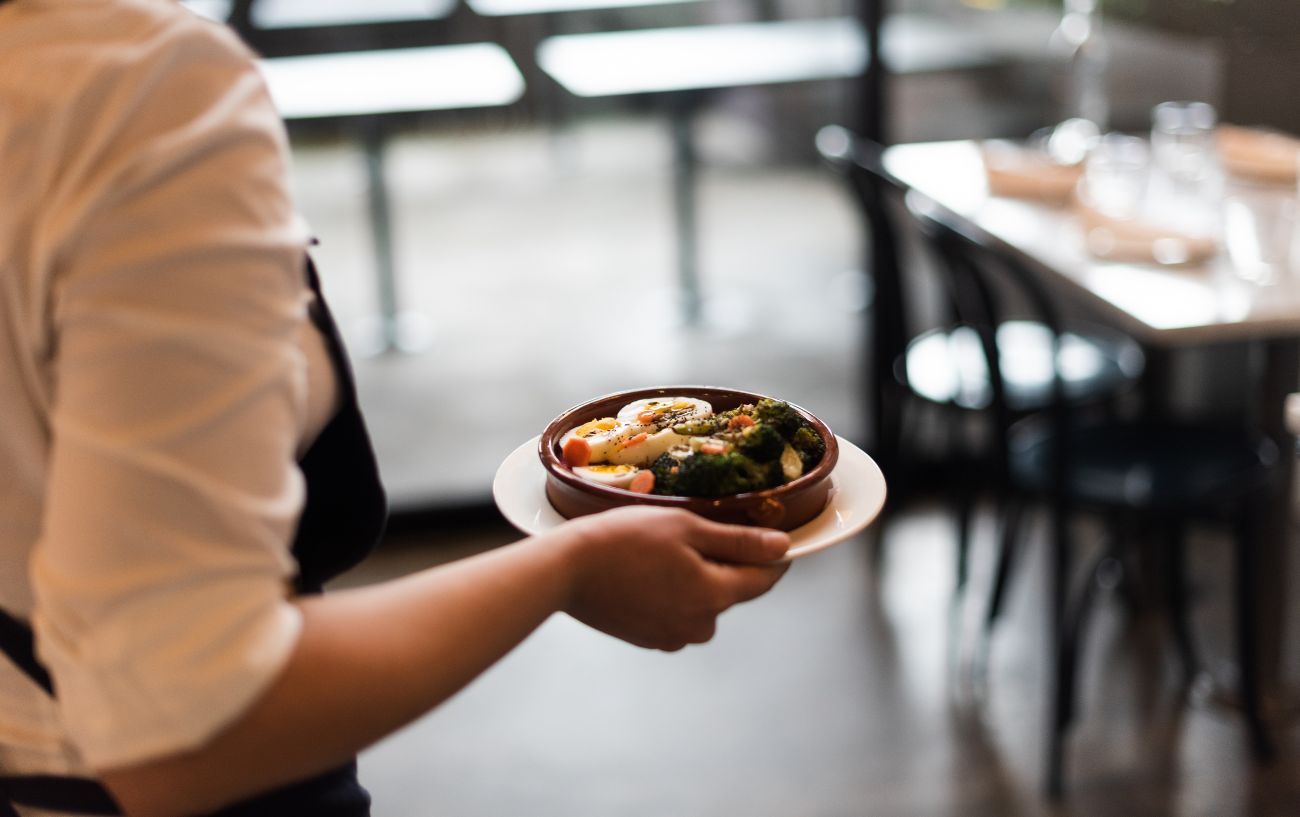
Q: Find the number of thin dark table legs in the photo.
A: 2